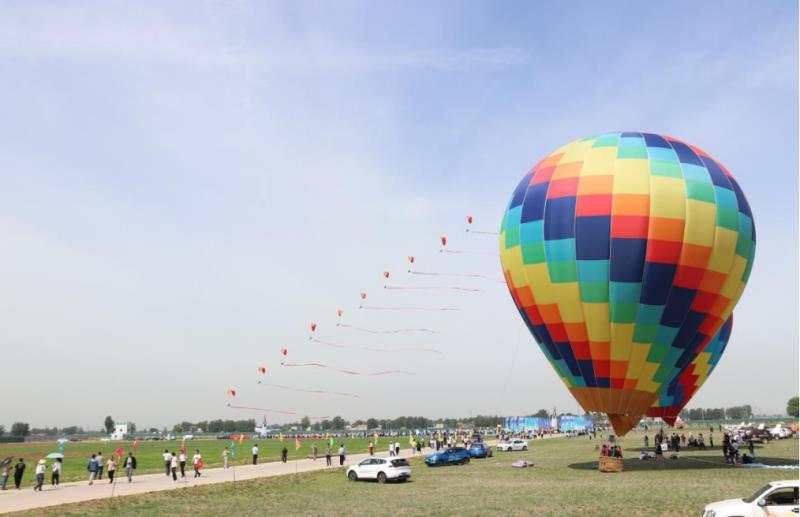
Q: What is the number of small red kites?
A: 10